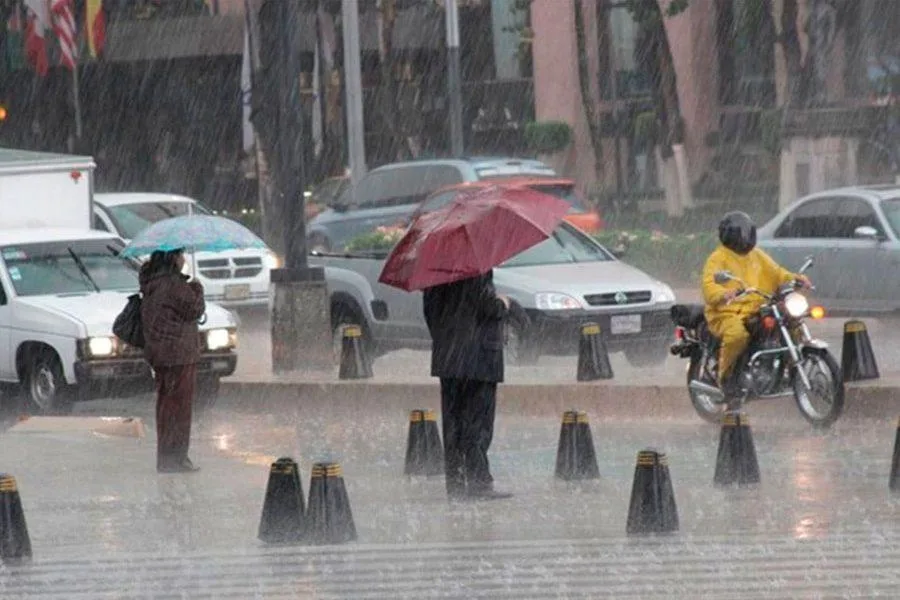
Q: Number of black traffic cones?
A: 11